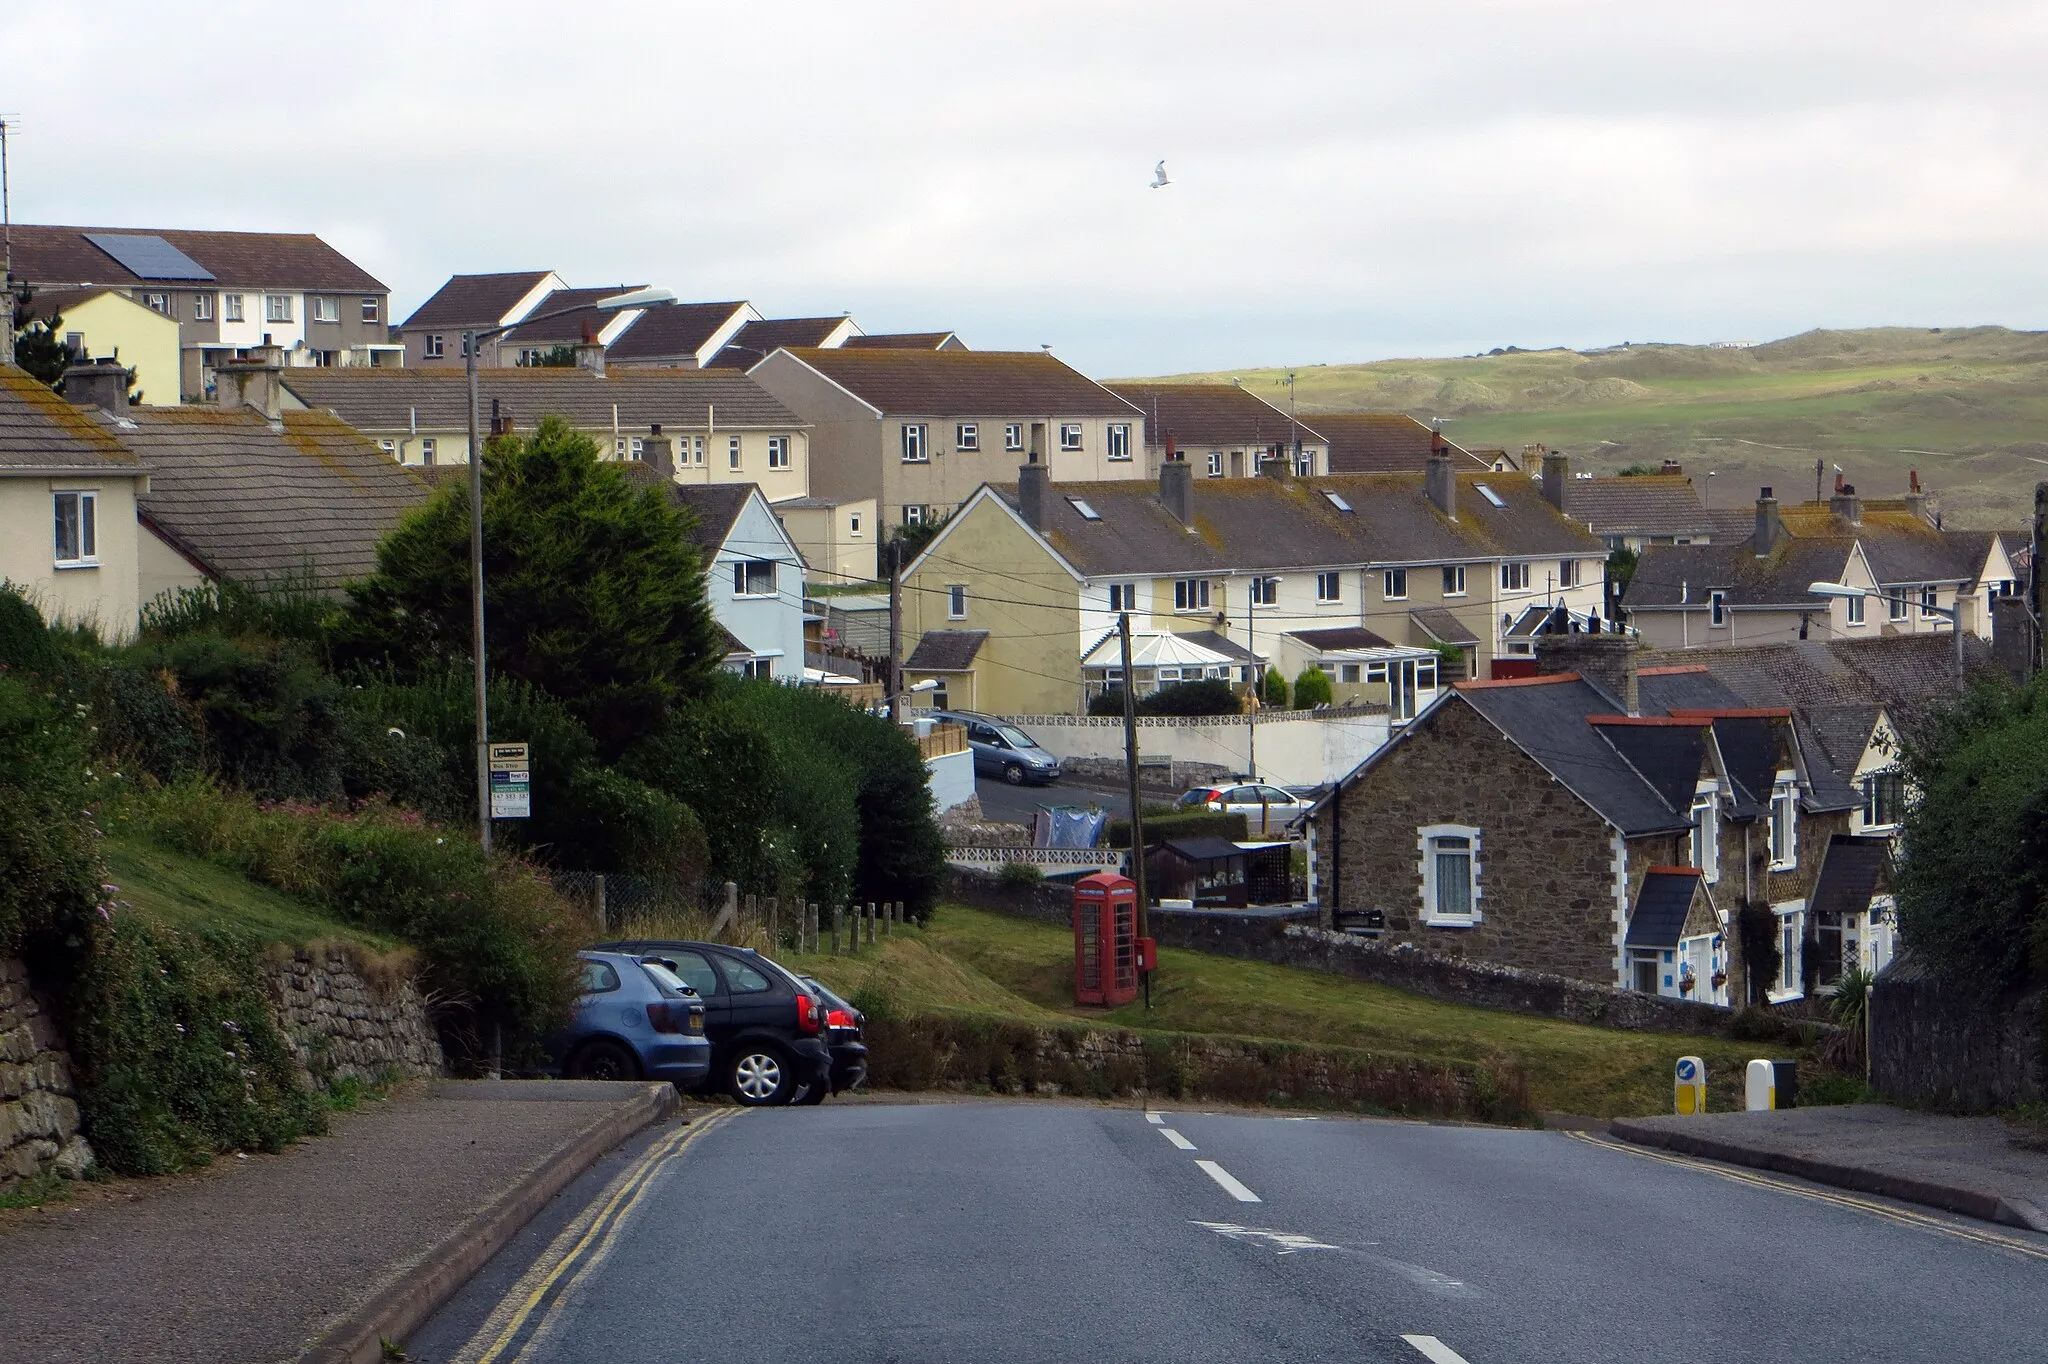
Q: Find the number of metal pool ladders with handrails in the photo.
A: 0